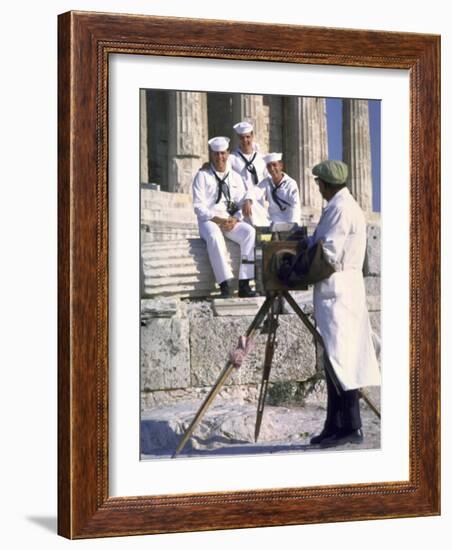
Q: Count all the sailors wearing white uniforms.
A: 3